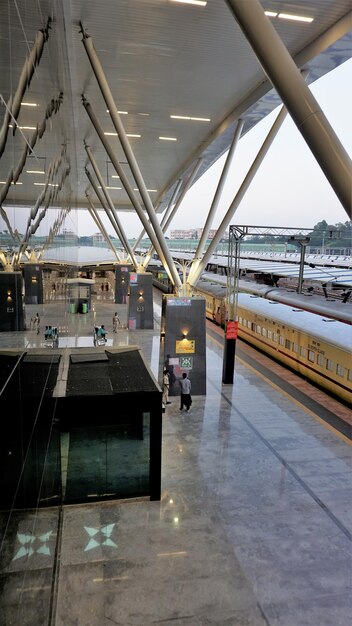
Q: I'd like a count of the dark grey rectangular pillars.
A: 5